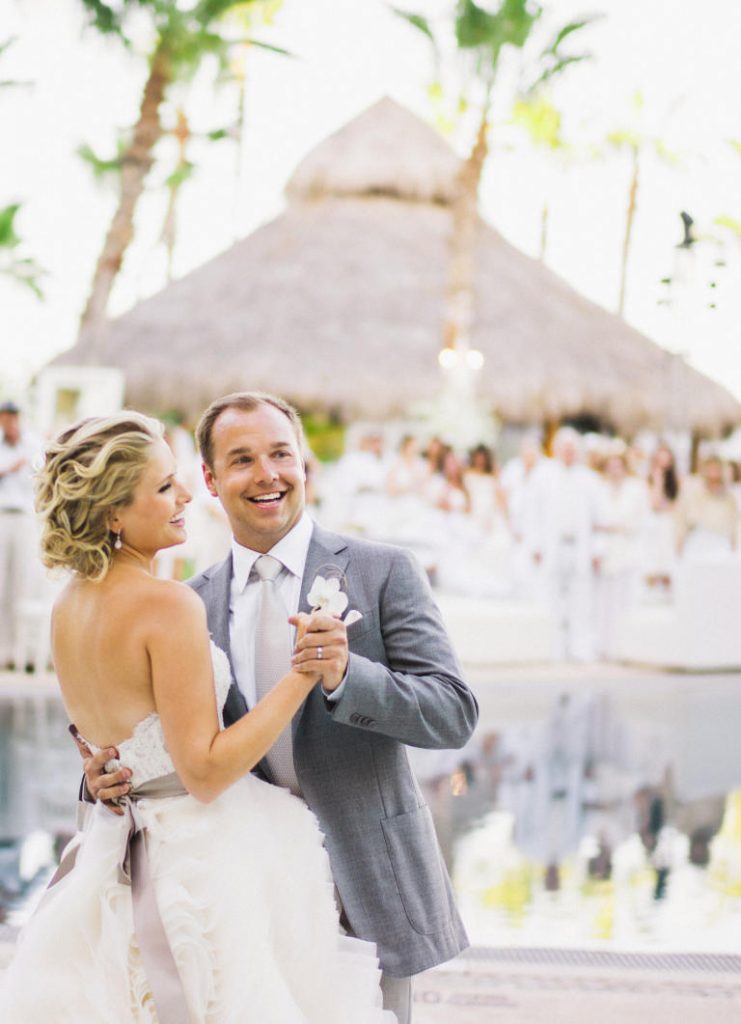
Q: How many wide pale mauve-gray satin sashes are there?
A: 1